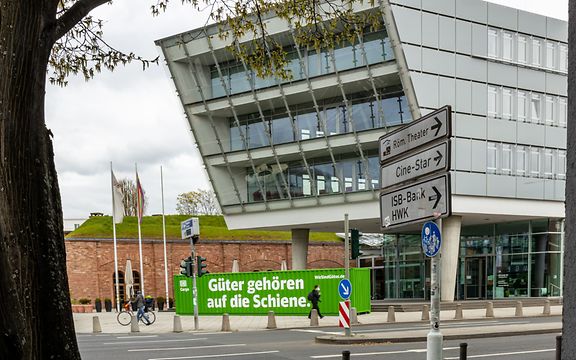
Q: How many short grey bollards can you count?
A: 13